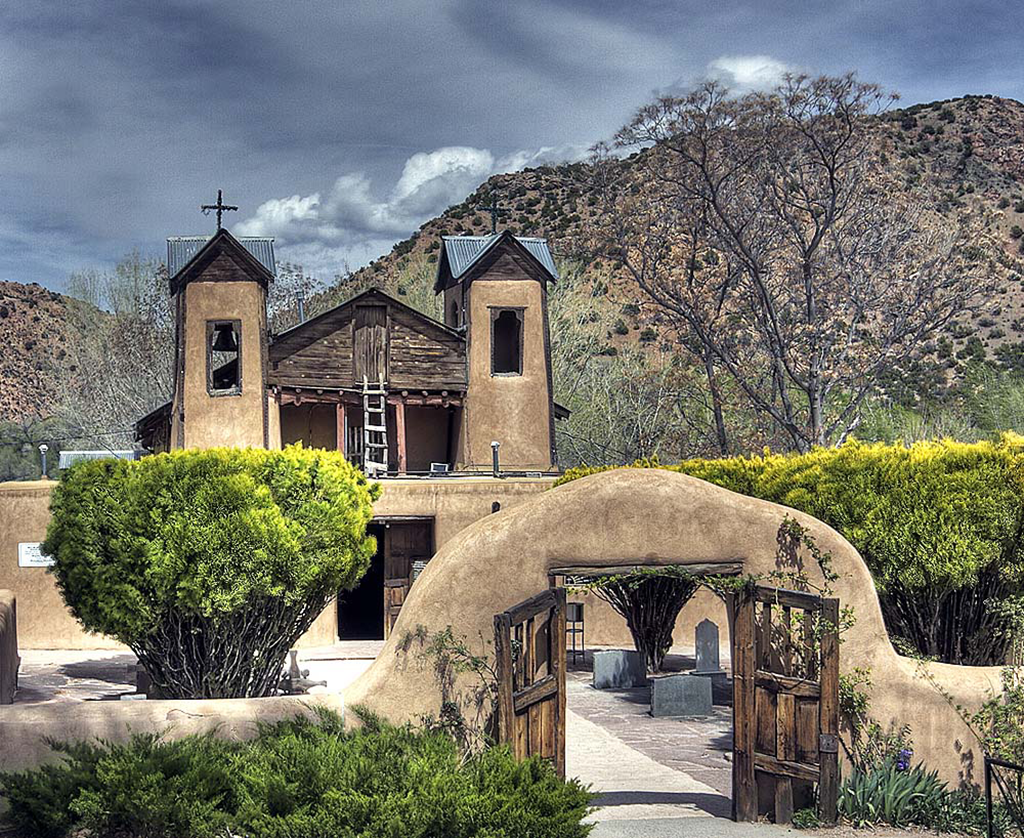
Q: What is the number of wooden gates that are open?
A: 2